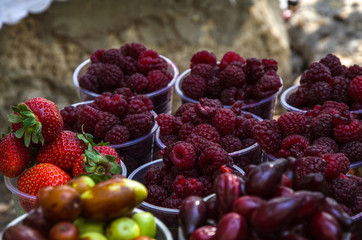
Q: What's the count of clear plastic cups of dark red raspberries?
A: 8